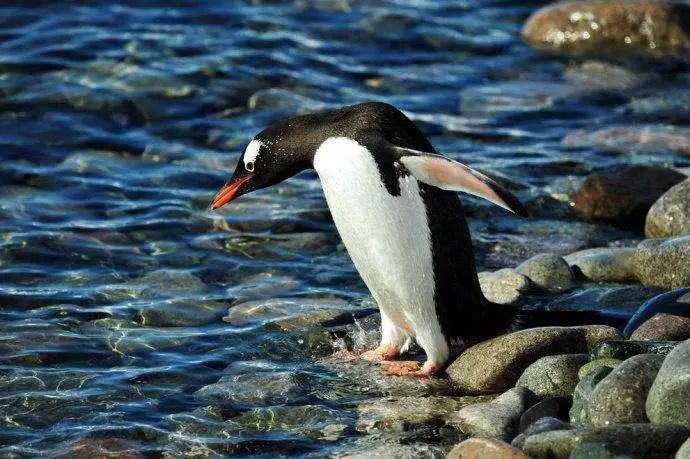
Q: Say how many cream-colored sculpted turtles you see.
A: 0